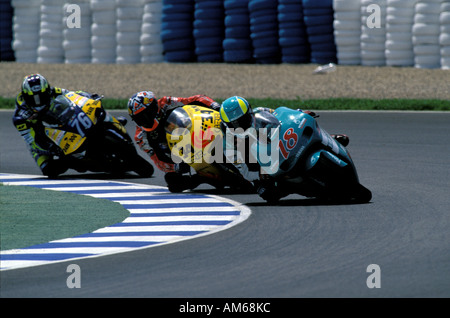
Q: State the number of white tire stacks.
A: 11